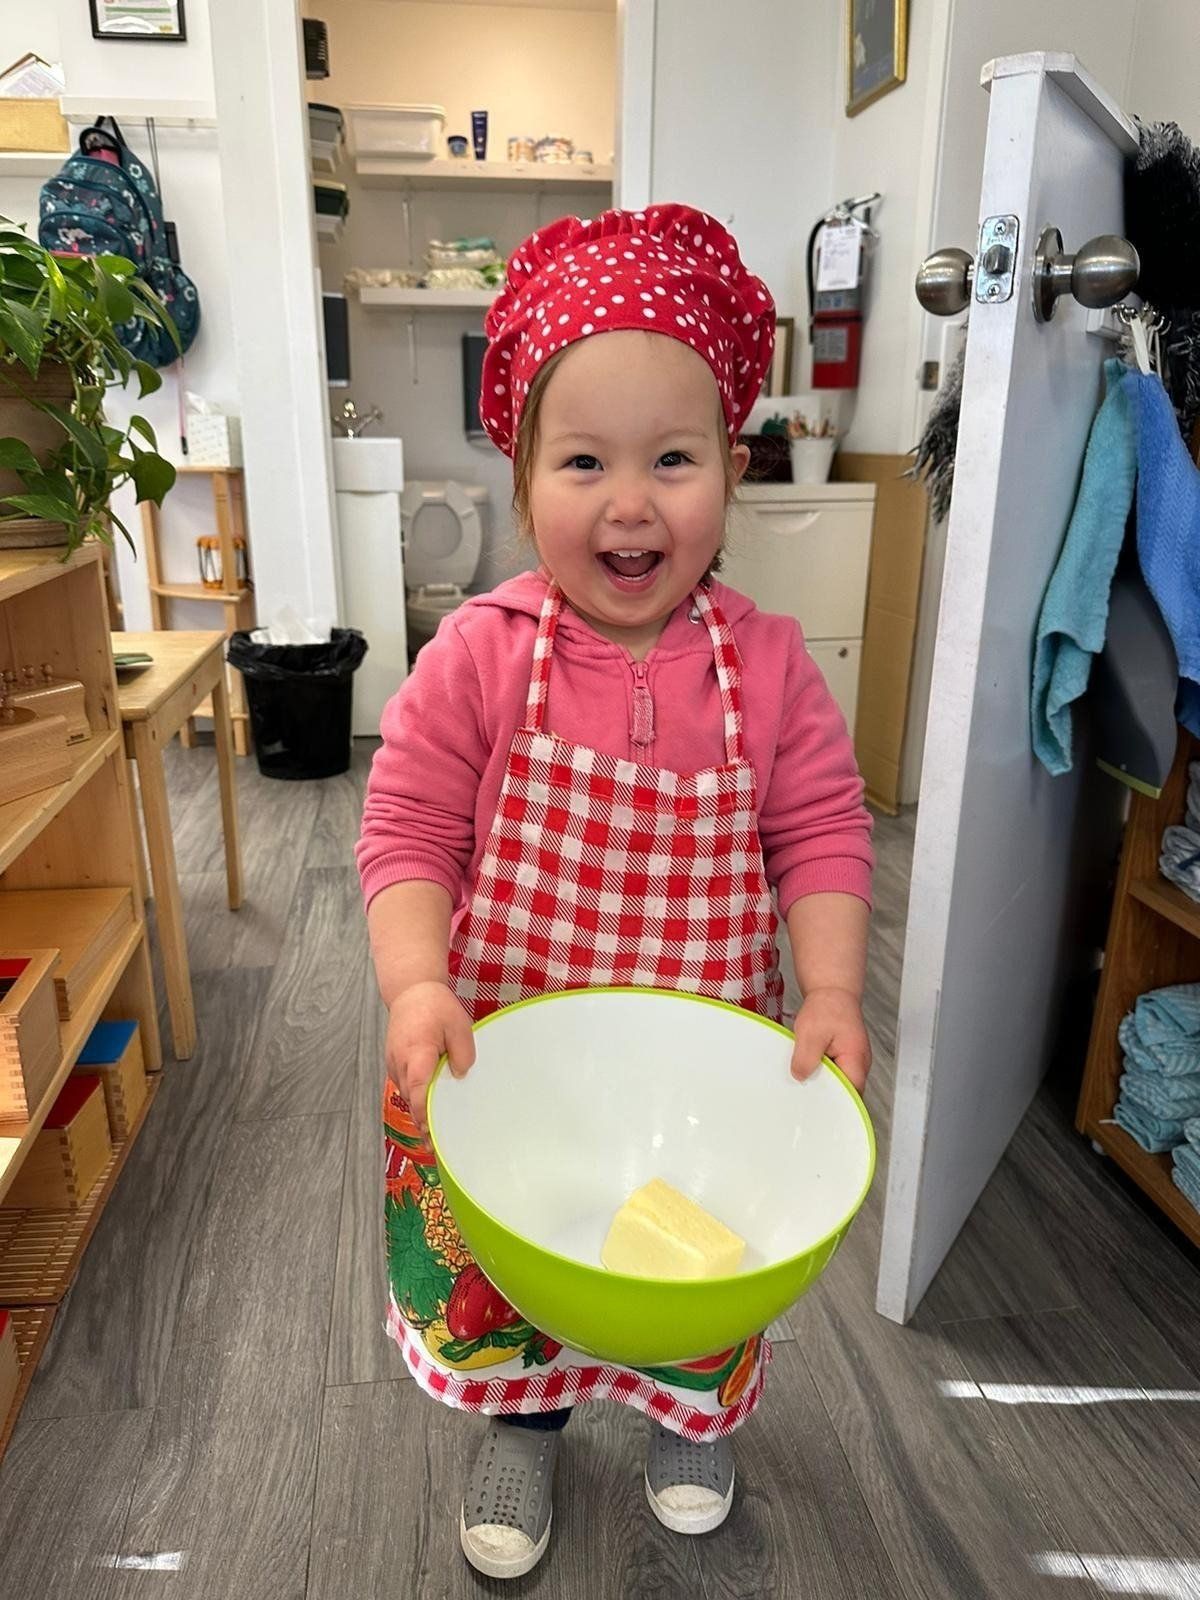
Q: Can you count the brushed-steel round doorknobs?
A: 2